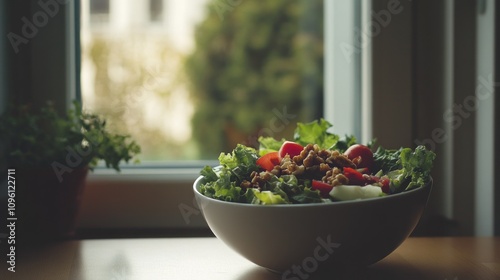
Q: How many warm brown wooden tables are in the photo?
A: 1